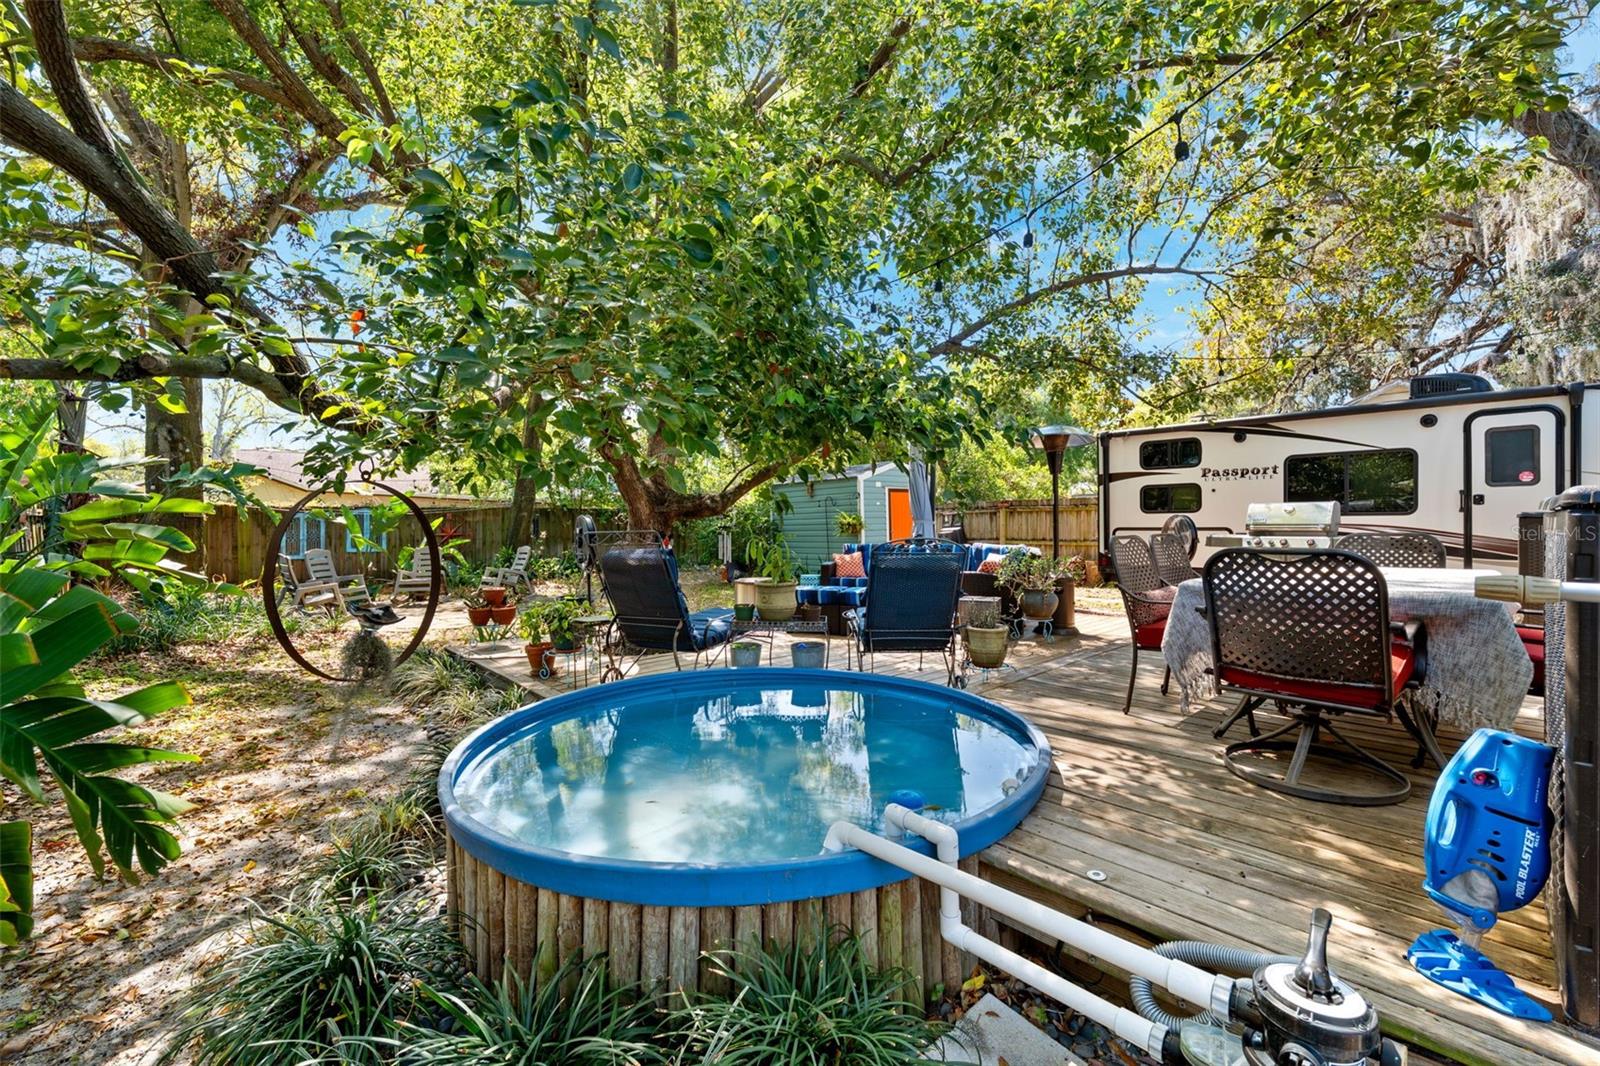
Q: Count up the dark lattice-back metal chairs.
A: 4